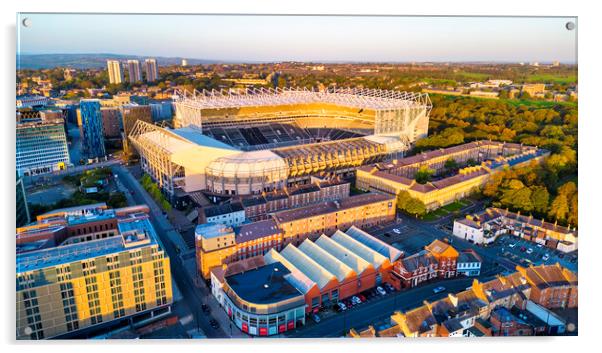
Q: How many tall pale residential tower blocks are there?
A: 3